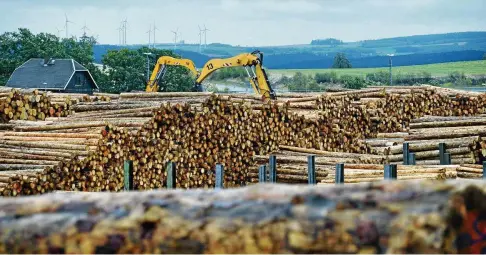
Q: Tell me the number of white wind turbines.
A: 11